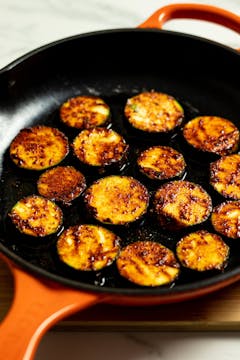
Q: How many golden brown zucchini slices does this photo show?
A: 15